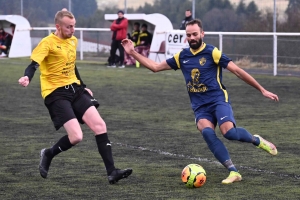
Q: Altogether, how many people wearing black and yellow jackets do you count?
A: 2